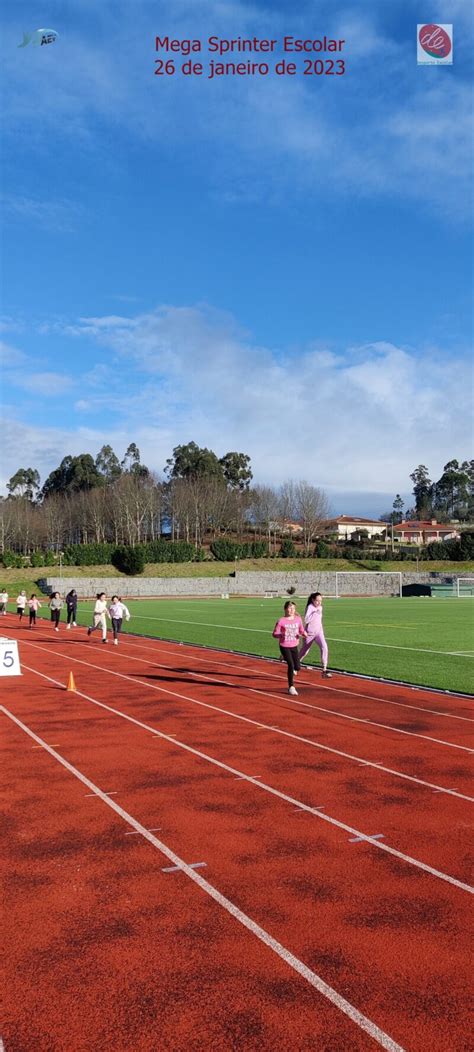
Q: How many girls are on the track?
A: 9